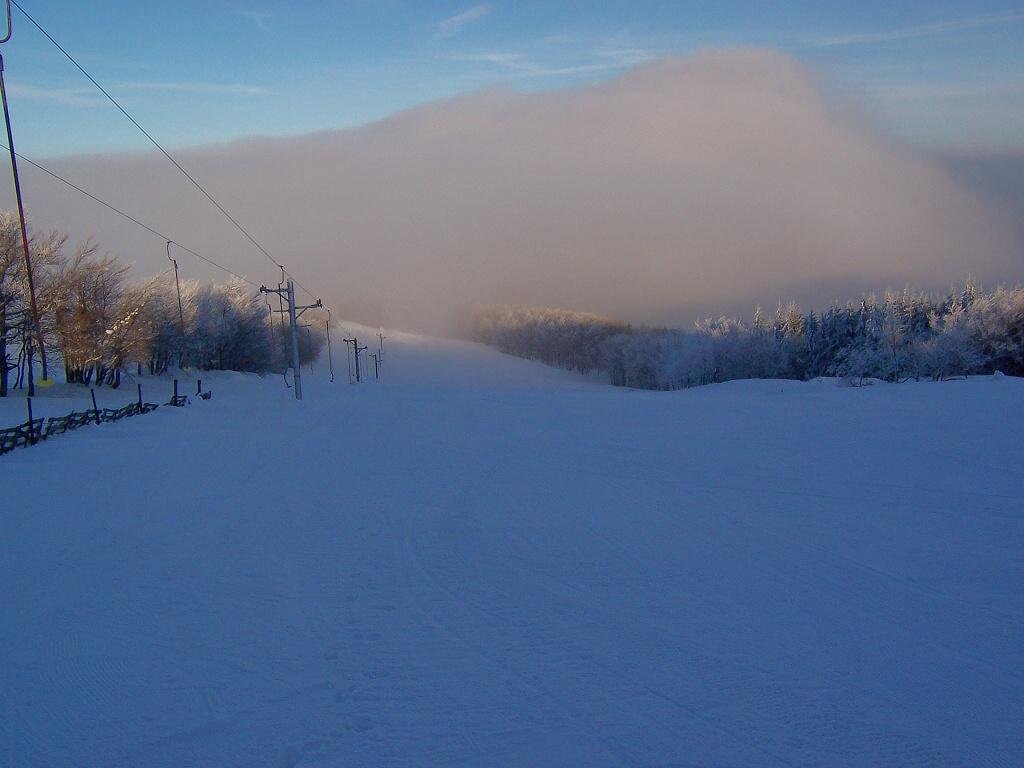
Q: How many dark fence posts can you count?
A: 5